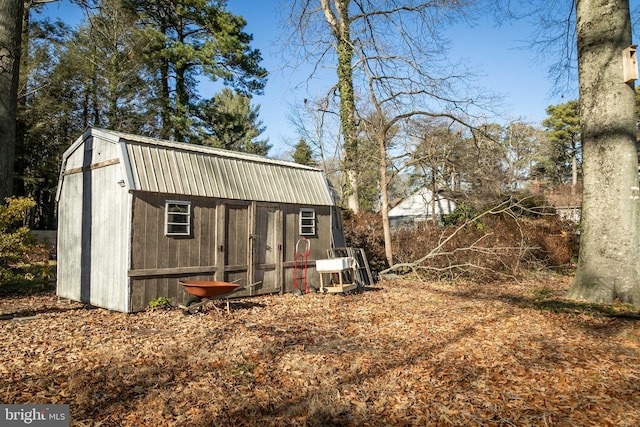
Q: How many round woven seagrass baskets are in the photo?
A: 0